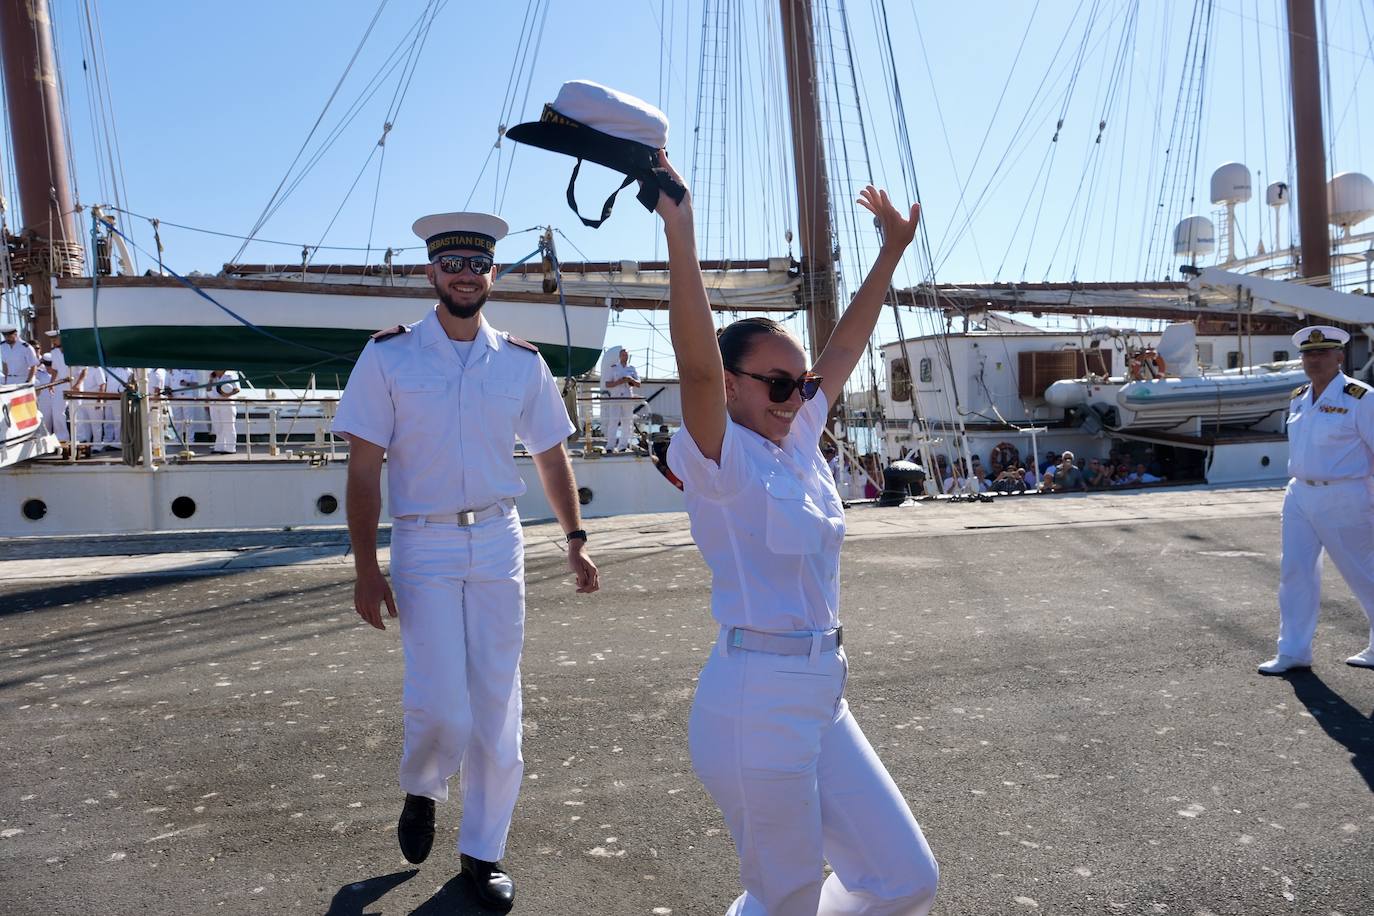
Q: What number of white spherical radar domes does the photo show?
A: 4